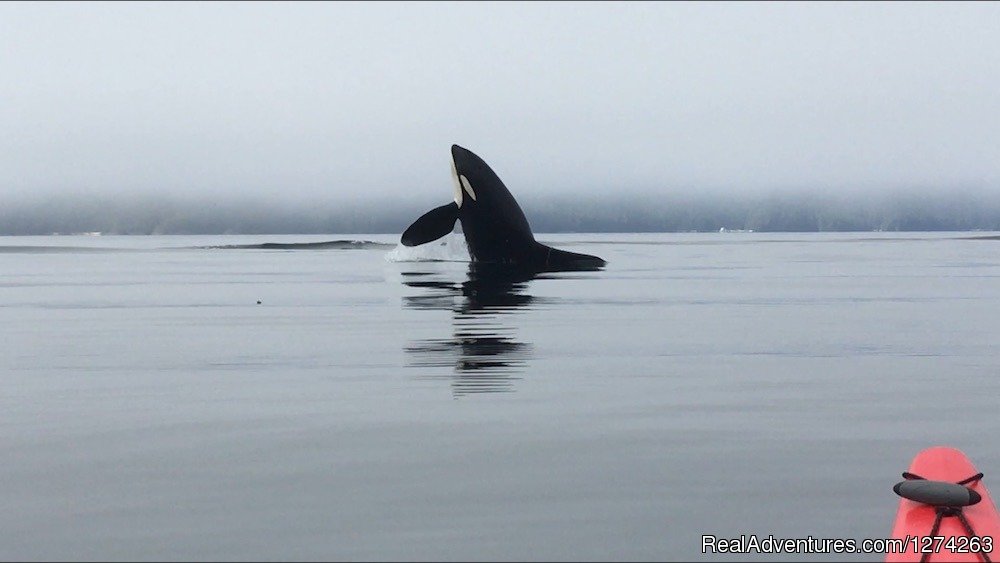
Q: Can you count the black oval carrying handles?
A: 1